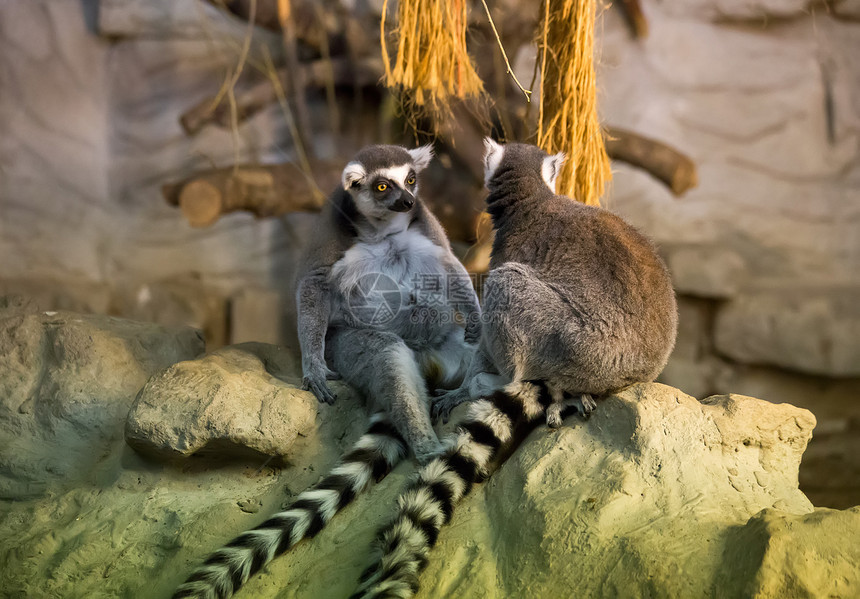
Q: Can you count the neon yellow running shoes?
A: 0